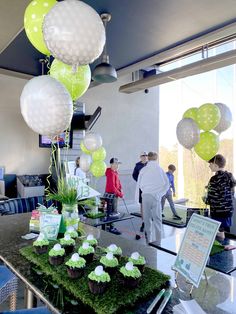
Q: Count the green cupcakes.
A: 12